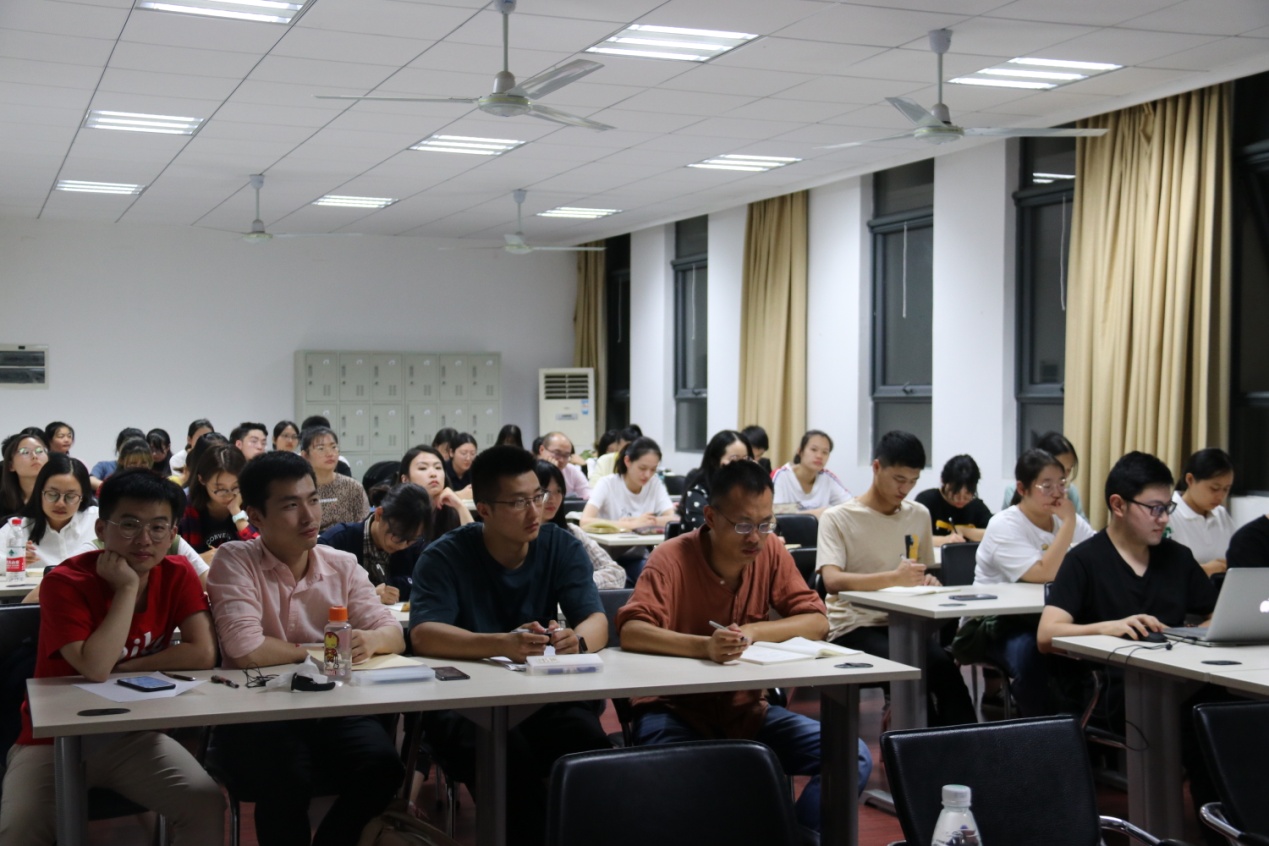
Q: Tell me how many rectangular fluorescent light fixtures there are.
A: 9